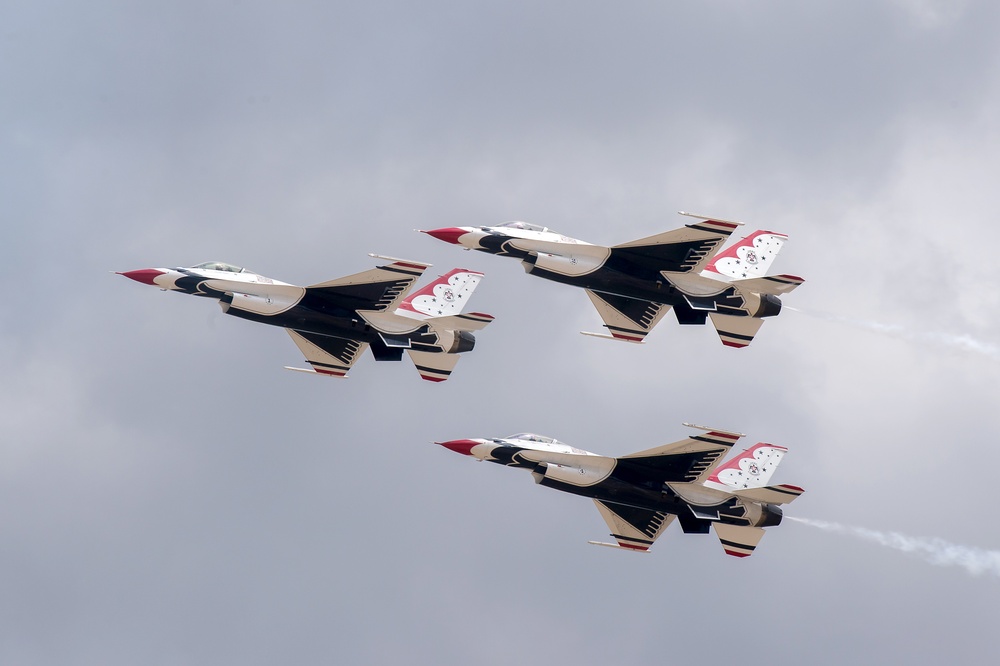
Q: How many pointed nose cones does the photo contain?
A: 3